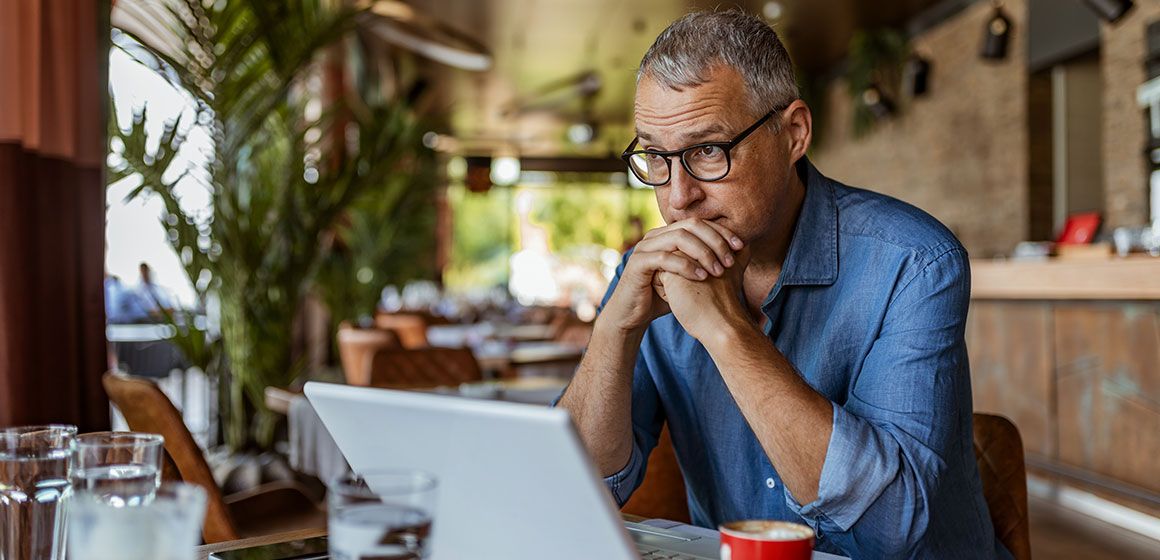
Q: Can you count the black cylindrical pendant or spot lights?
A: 4